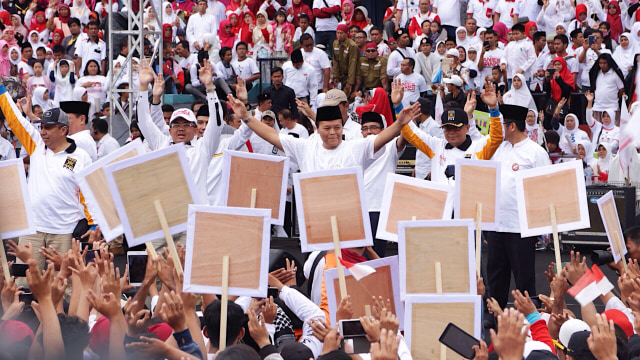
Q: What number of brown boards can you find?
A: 13